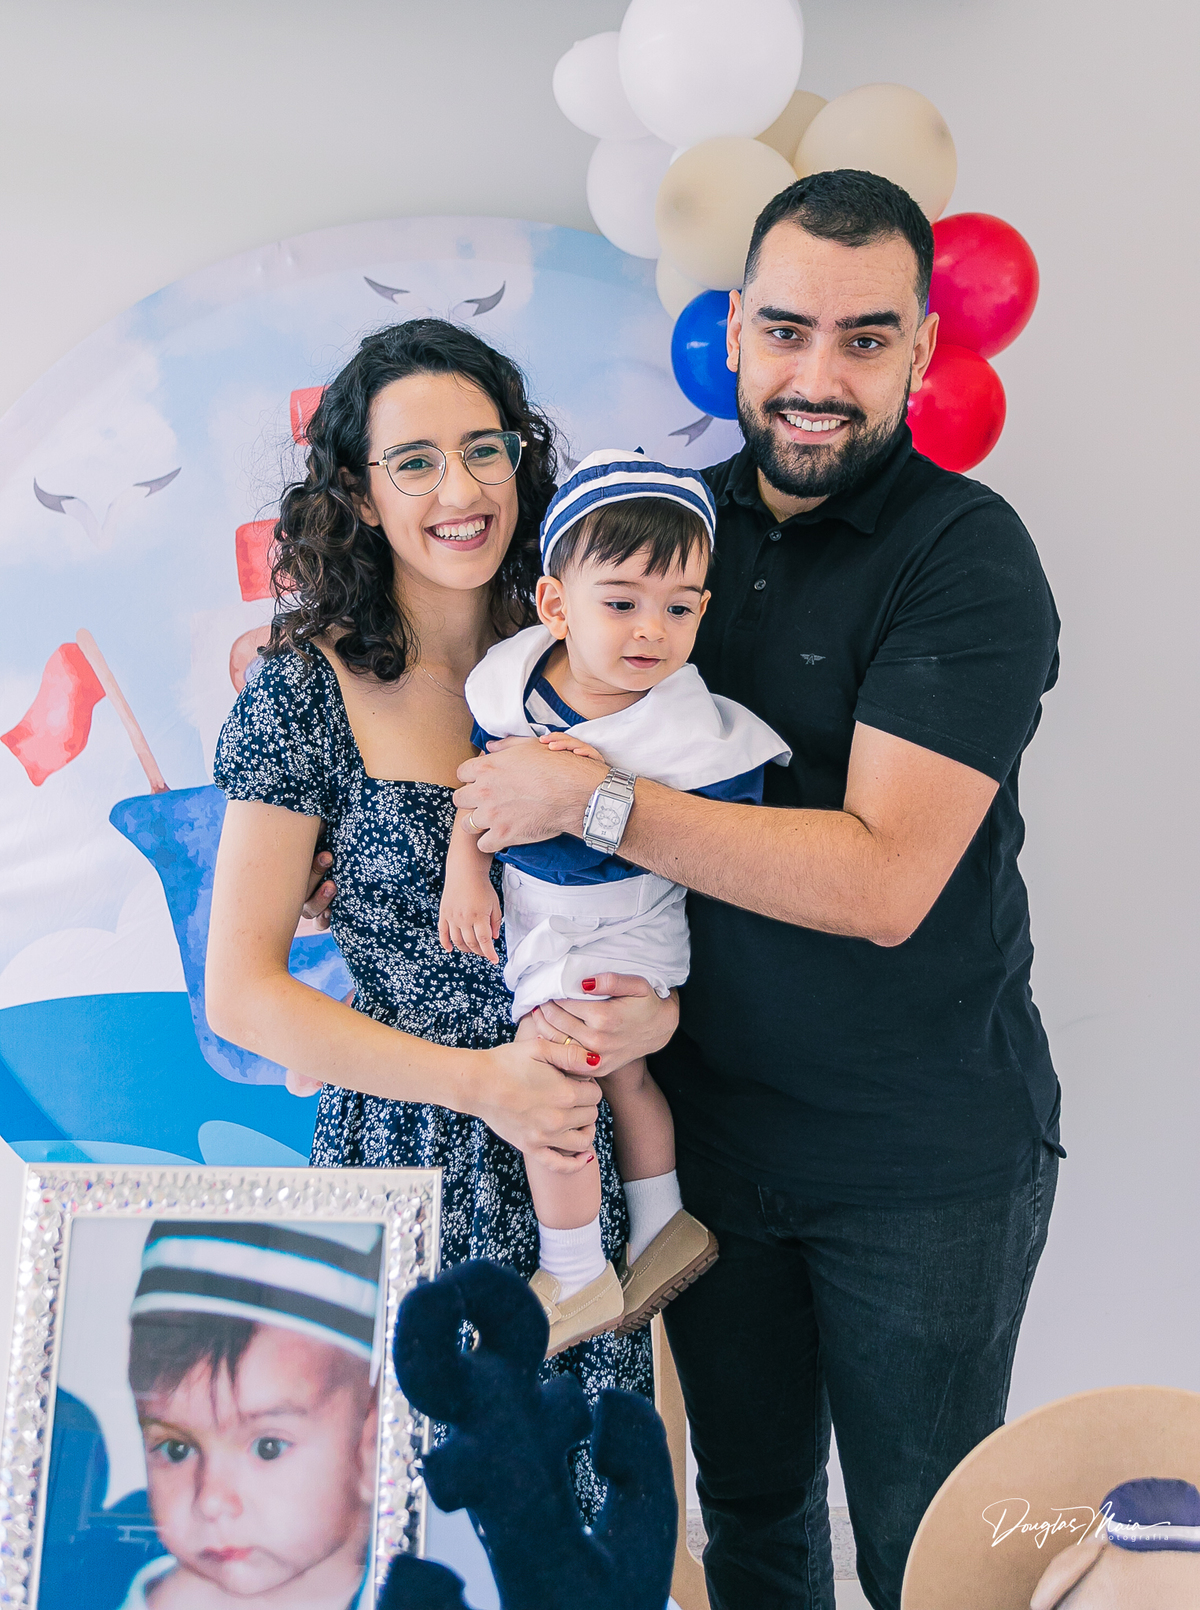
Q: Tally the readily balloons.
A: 10